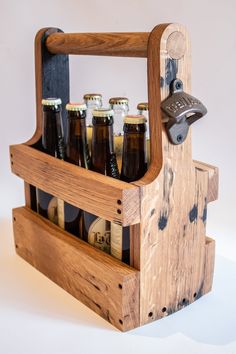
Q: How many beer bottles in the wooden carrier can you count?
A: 7